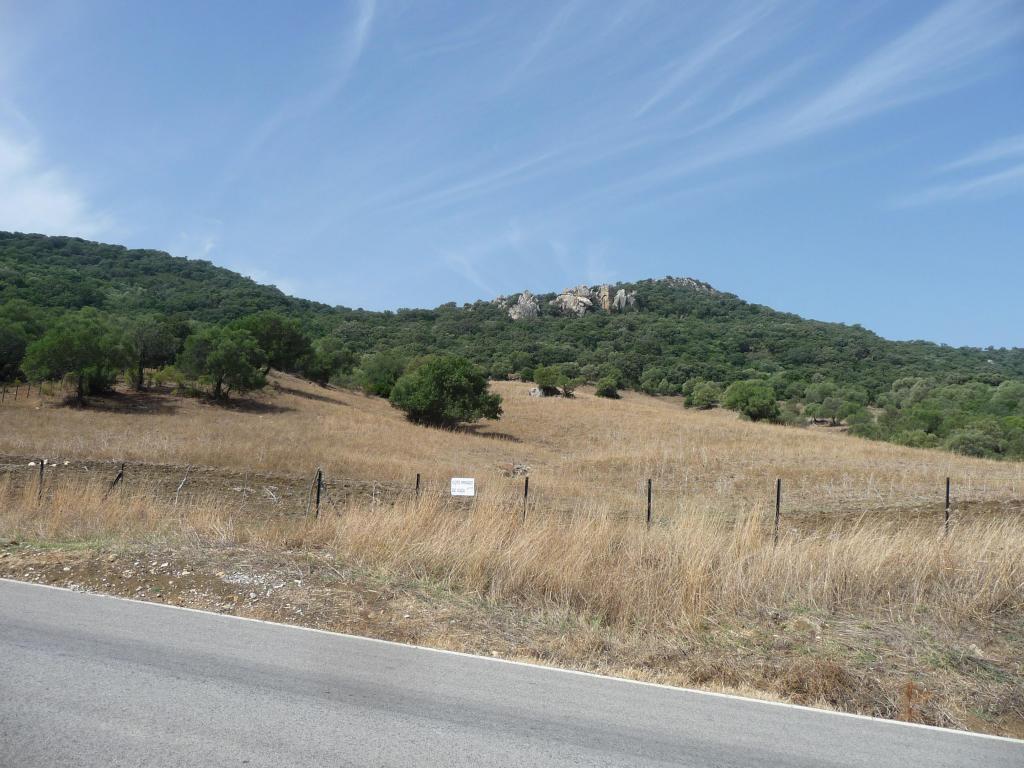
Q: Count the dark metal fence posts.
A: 8